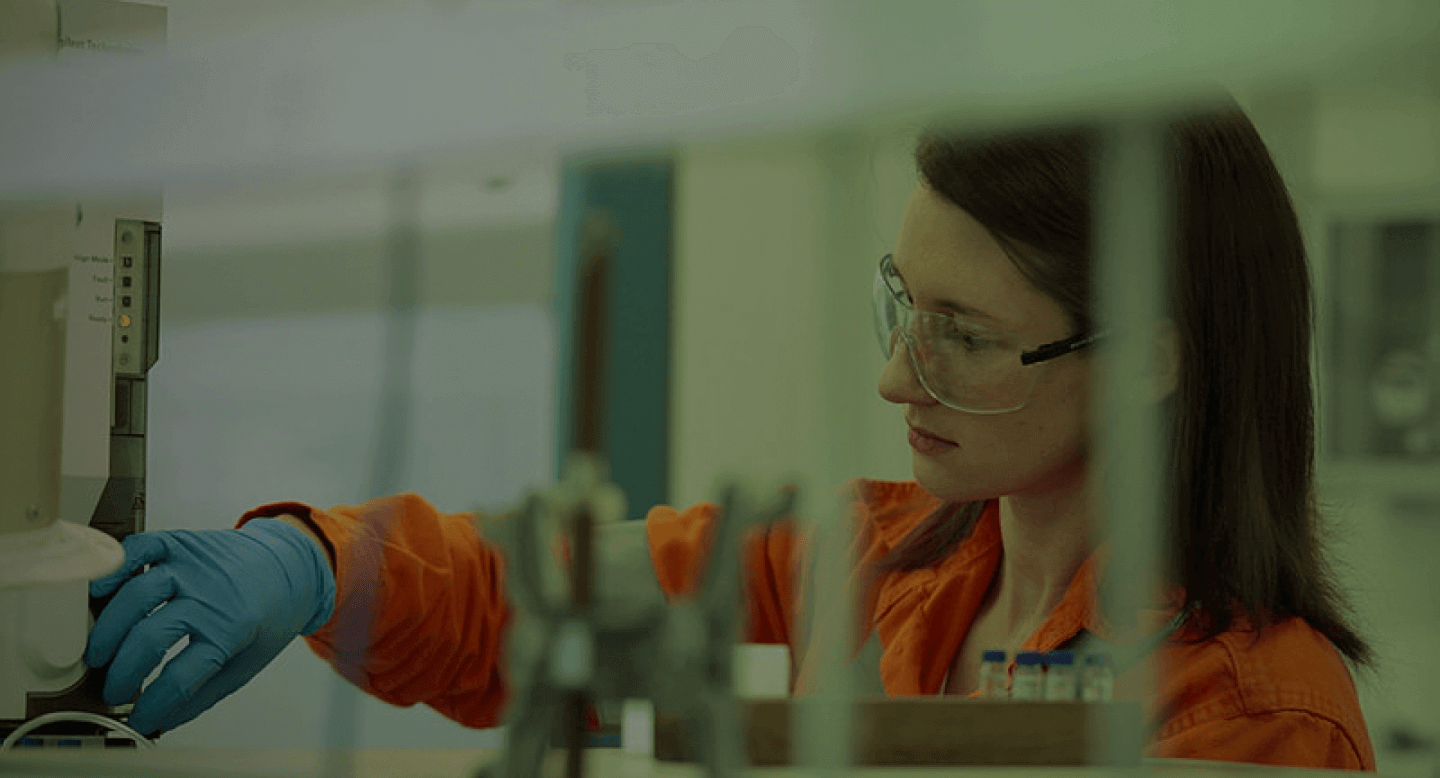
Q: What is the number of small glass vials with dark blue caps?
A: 4